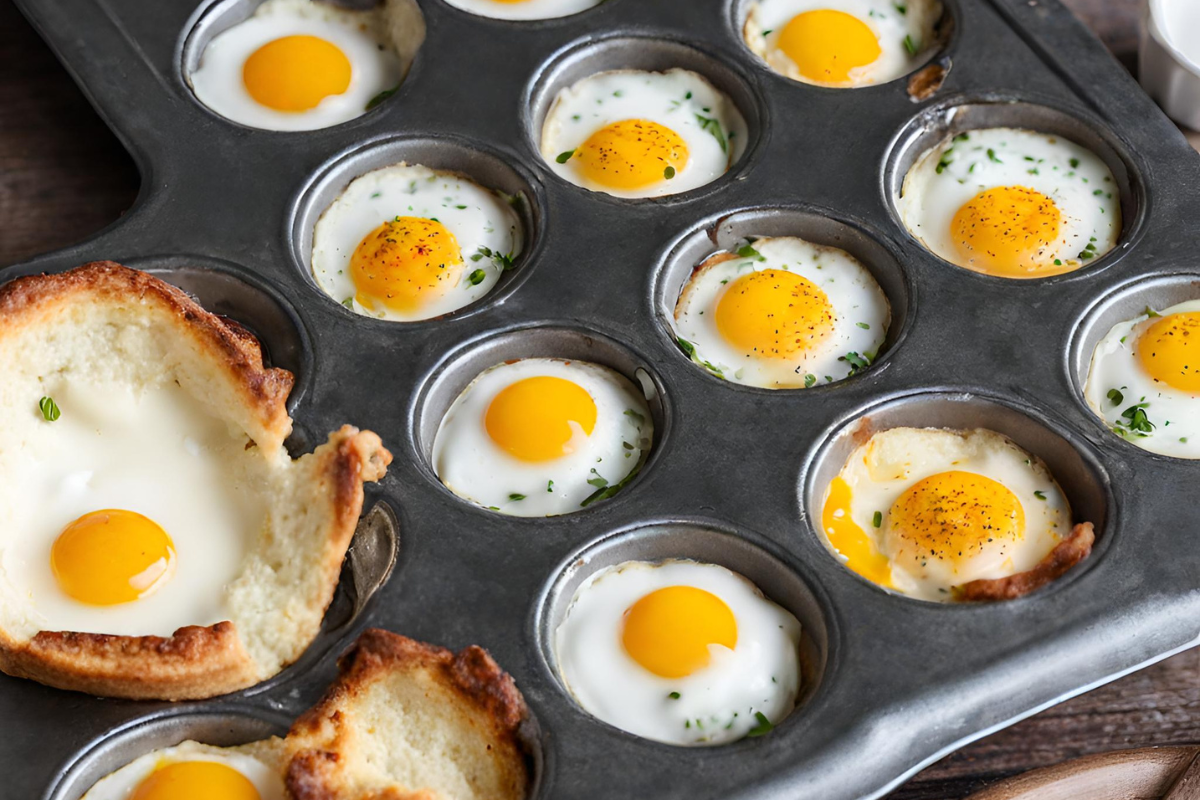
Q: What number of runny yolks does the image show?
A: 1